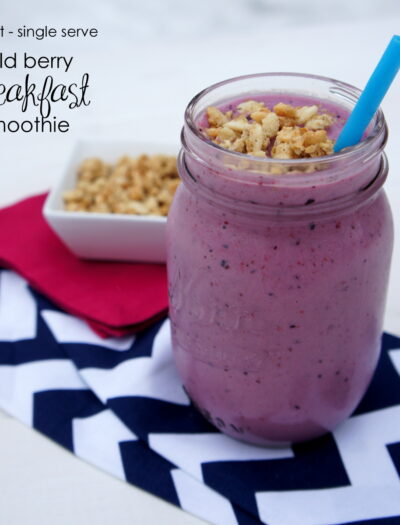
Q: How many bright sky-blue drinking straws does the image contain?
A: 1